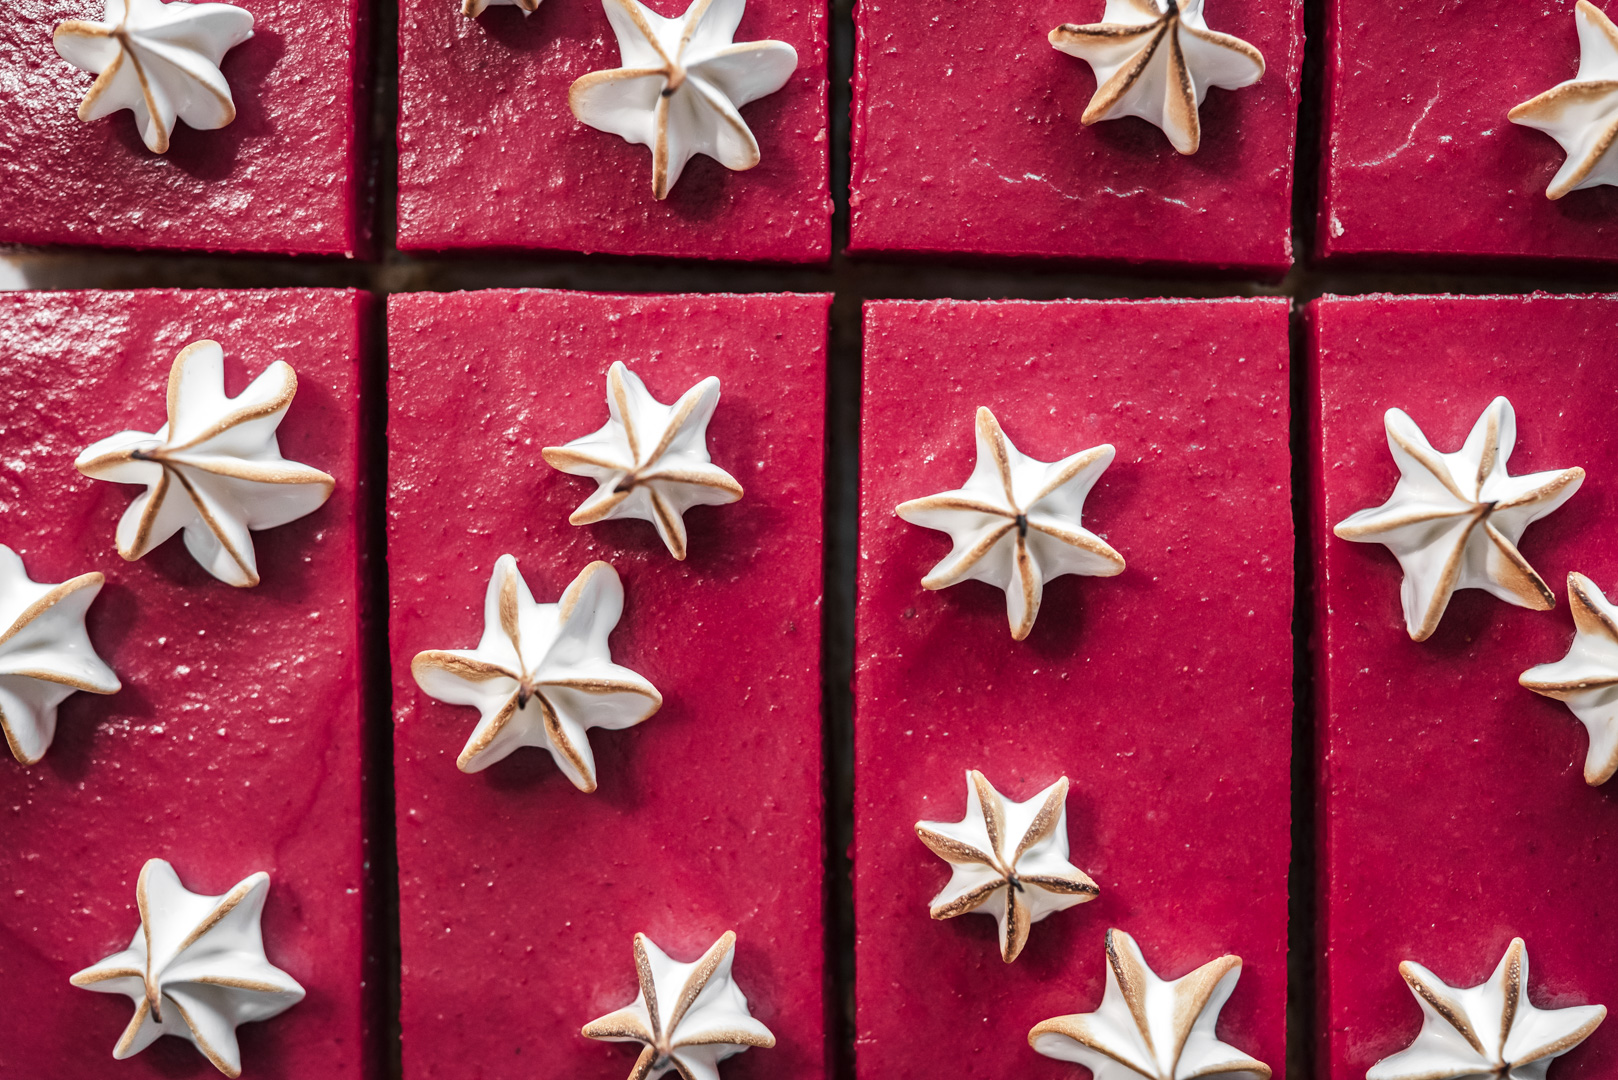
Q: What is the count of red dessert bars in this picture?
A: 8